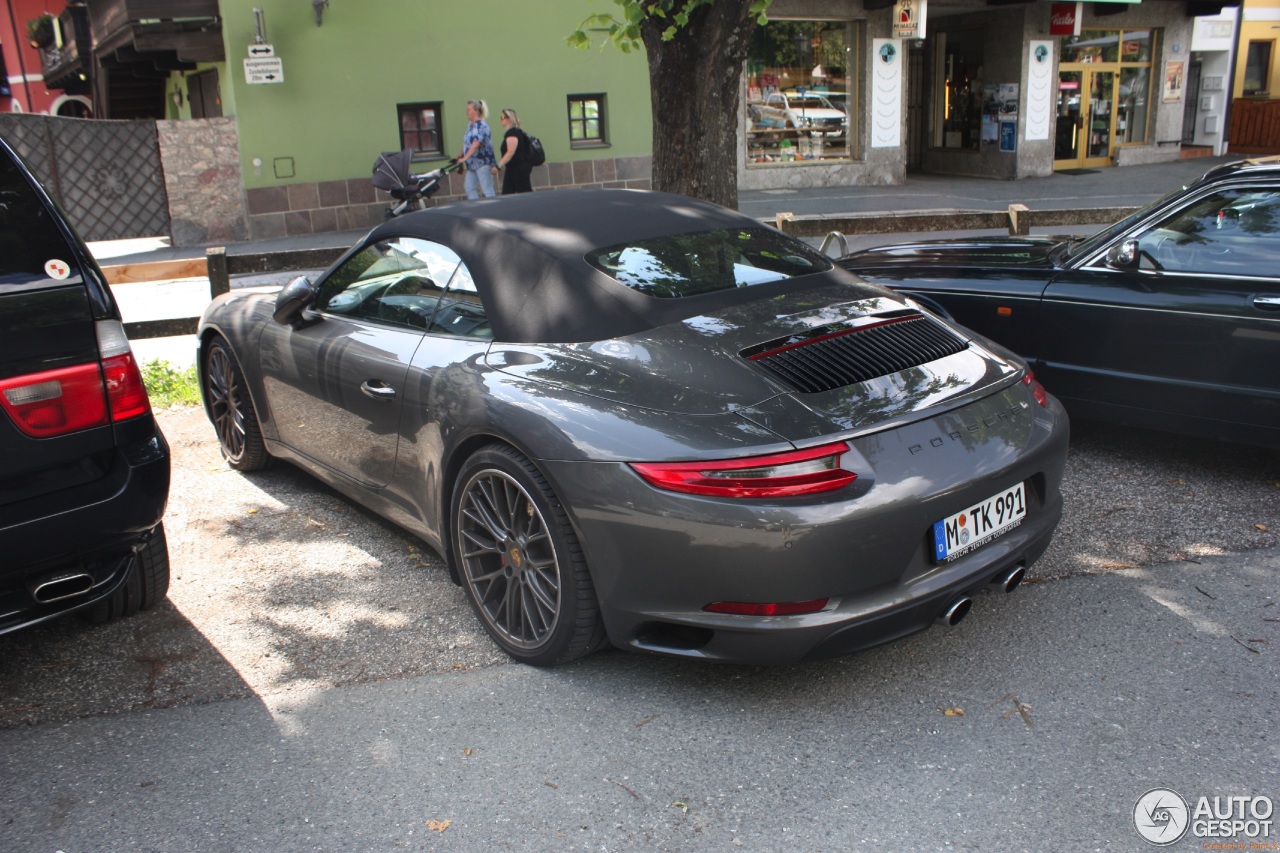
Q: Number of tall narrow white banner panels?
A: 2